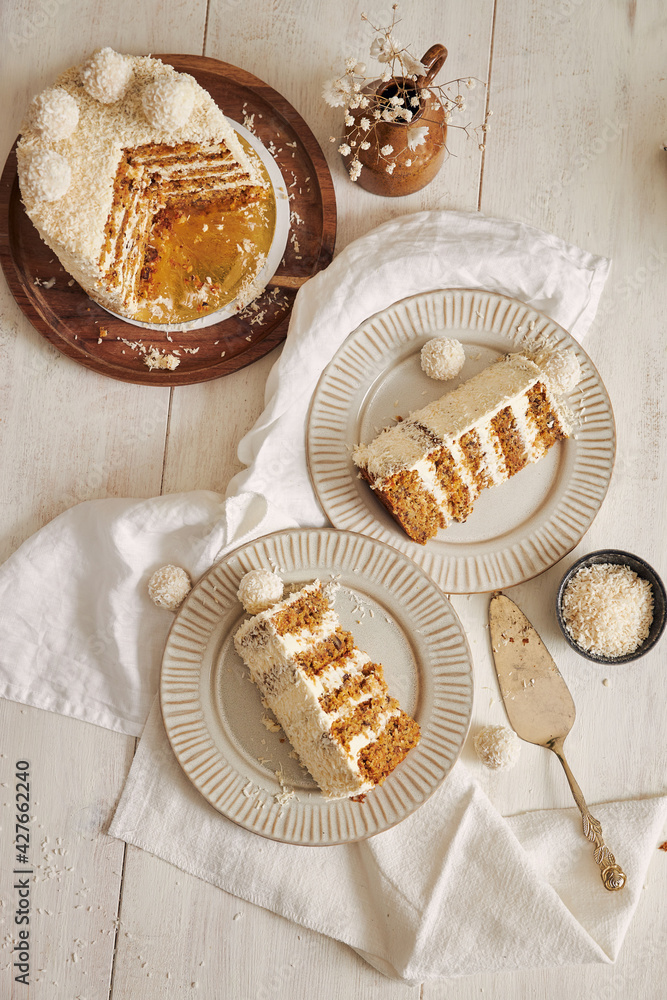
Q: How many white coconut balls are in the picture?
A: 9